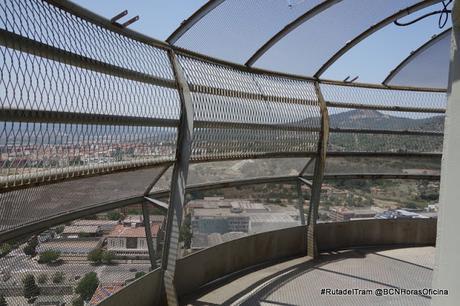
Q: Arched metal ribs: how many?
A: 4